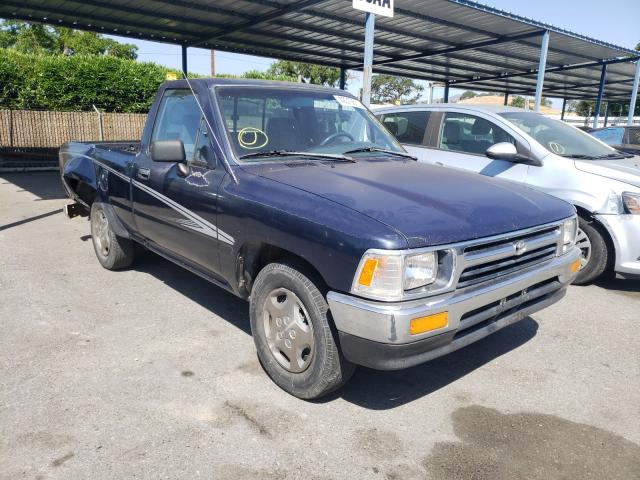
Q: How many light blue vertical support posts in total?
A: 3